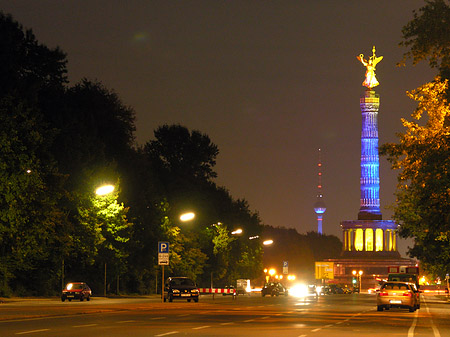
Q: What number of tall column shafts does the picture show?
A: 1